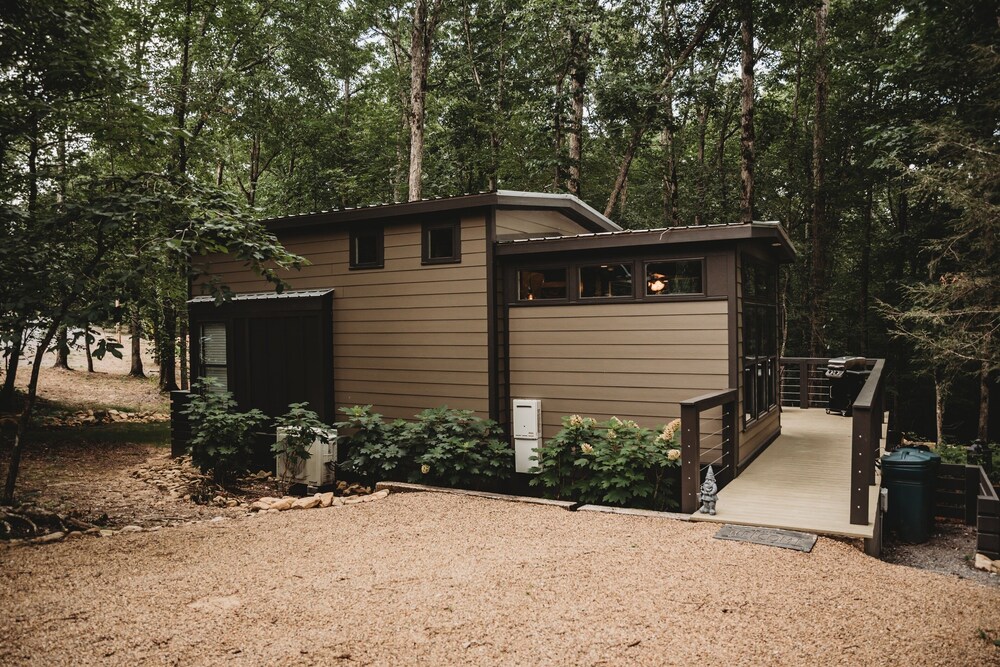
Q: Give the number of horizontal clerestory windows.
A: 3